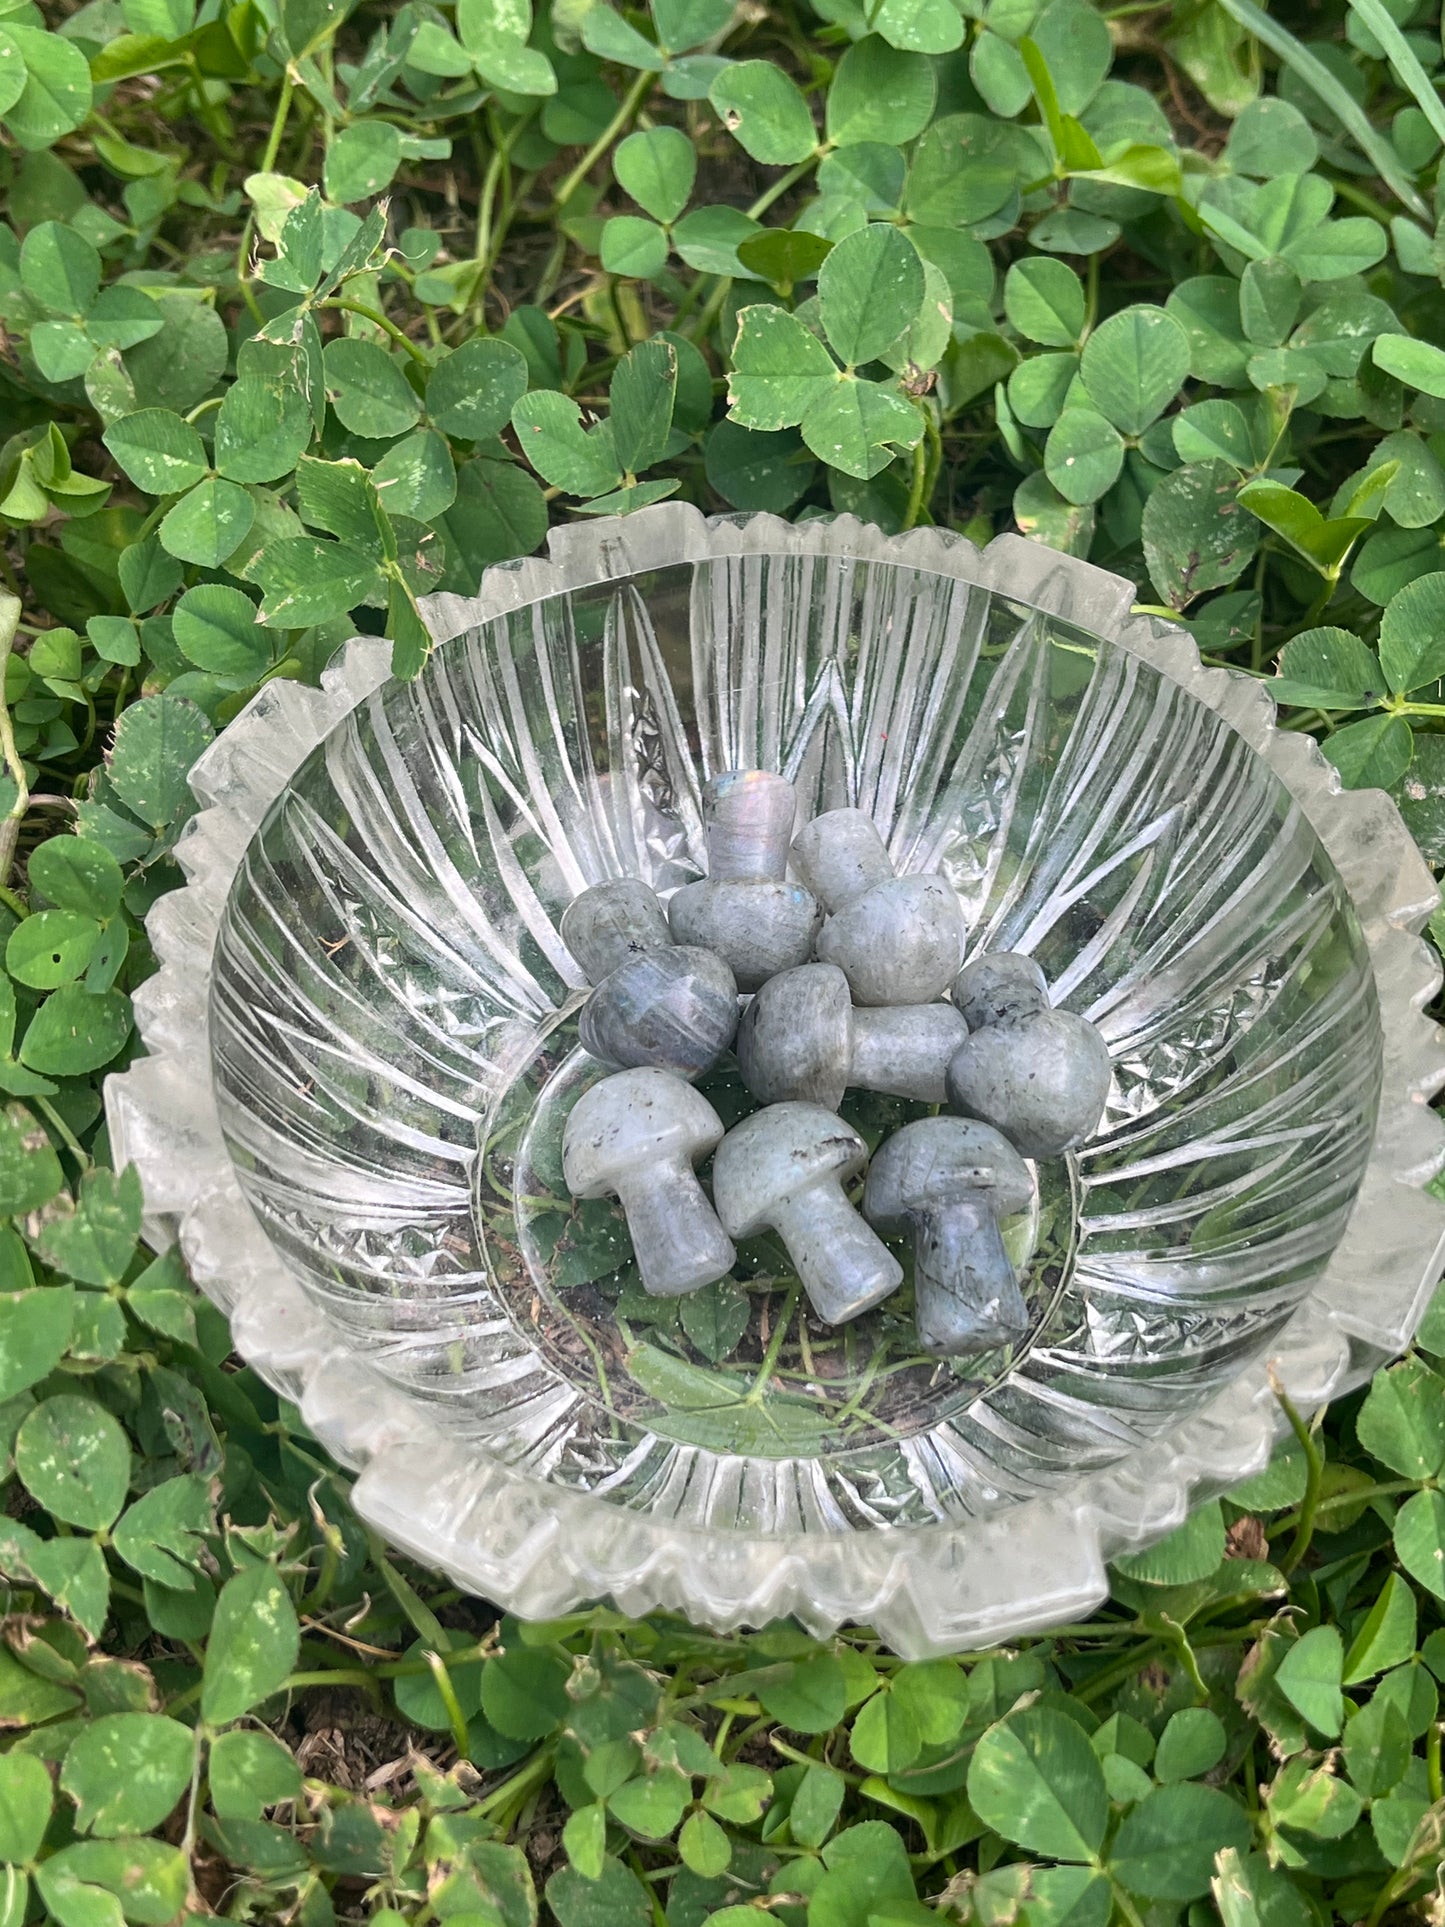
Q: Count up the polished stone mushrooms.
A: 8